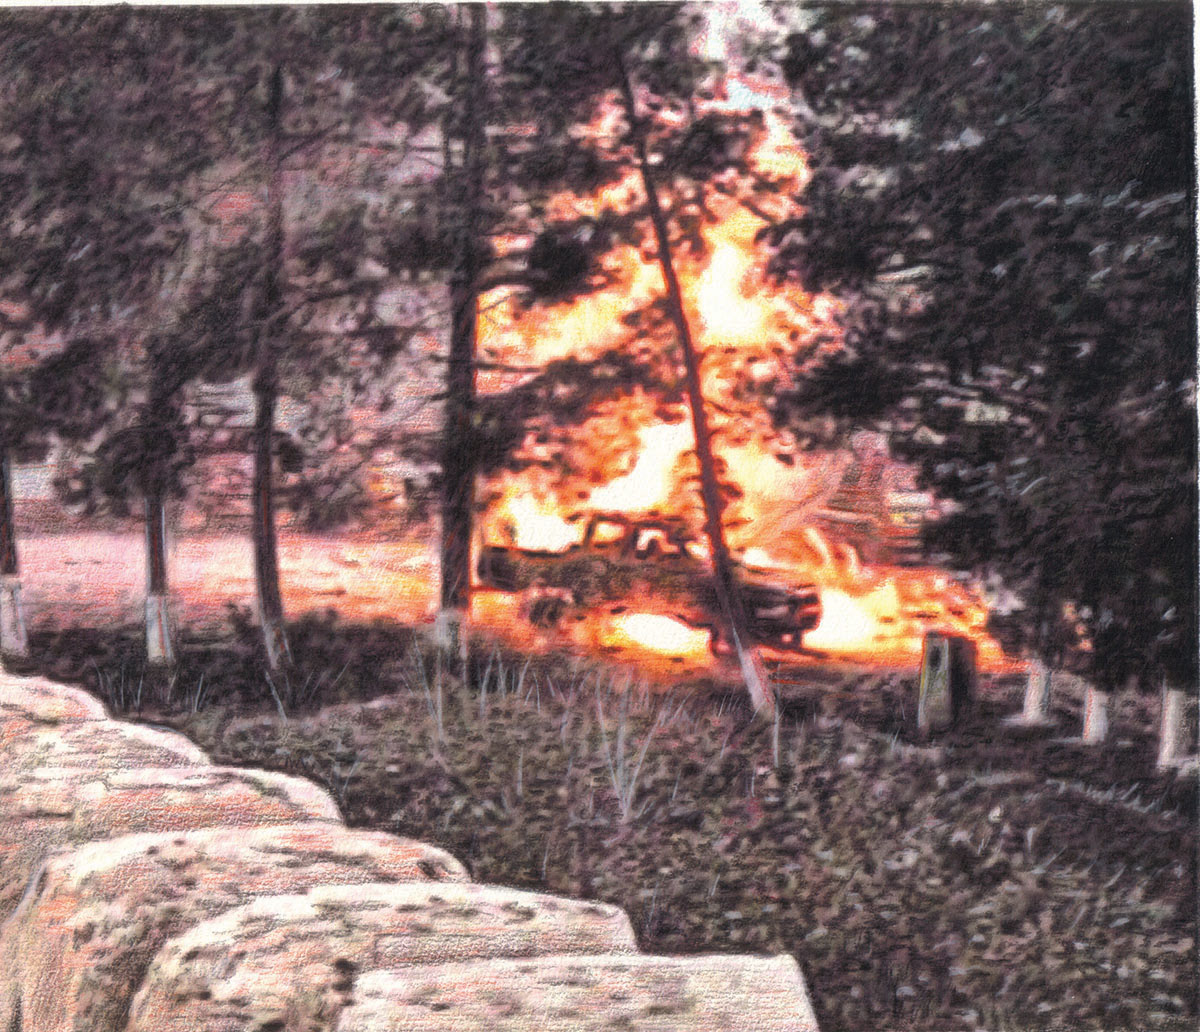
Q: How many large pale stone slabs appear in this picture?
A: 6